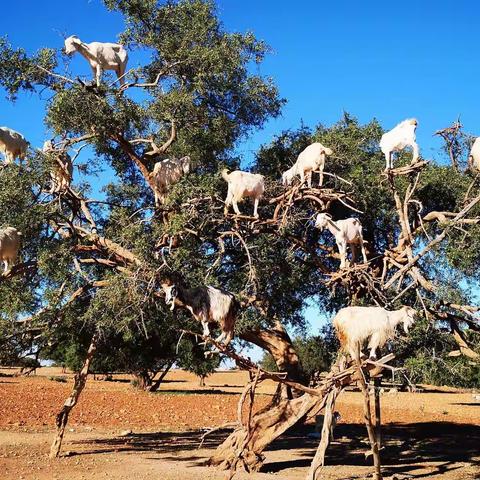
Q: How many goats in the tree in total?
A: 12